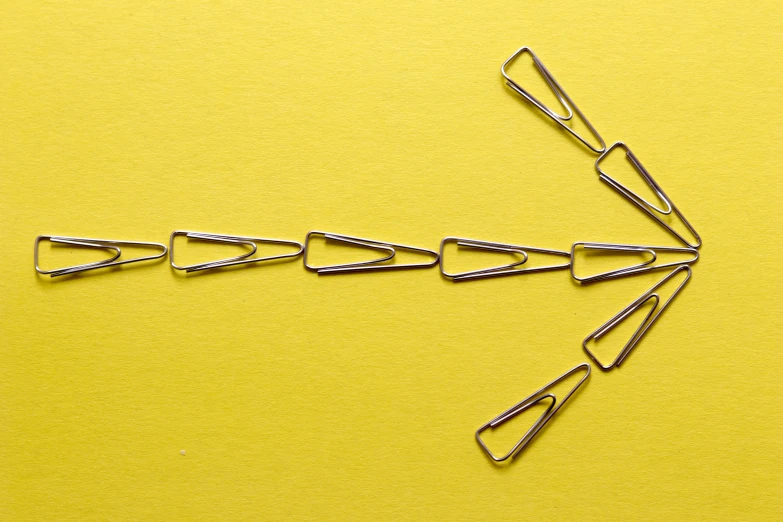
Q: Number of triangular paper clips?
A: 9